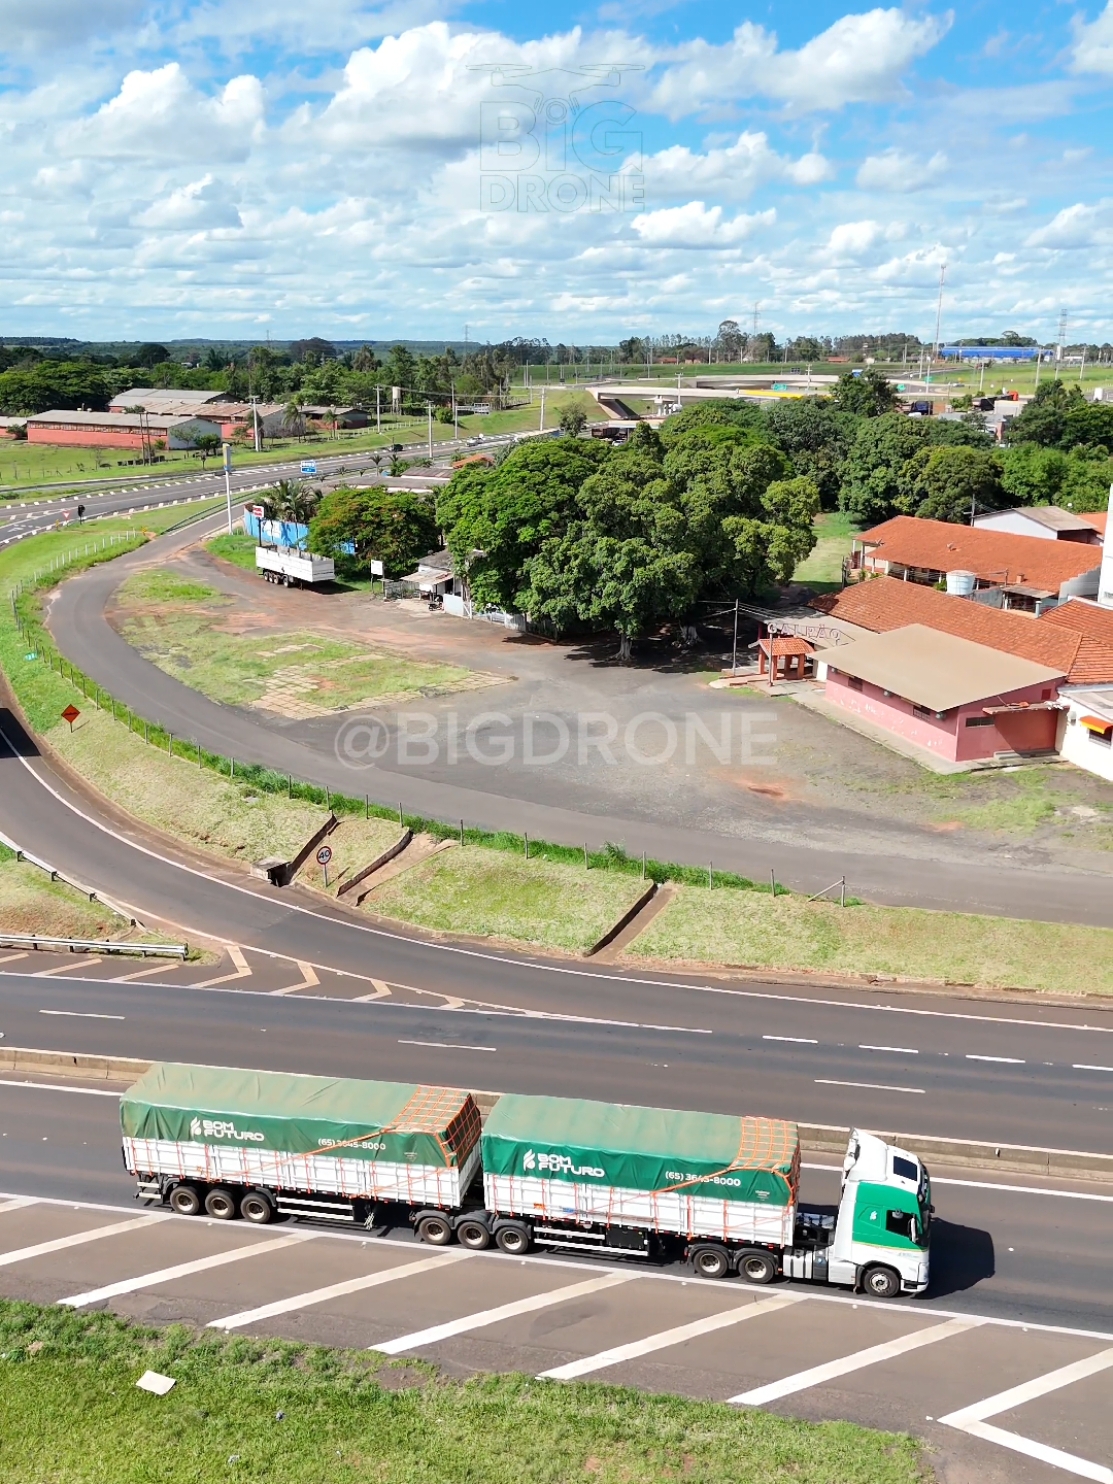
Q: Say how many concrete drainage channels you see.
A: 3